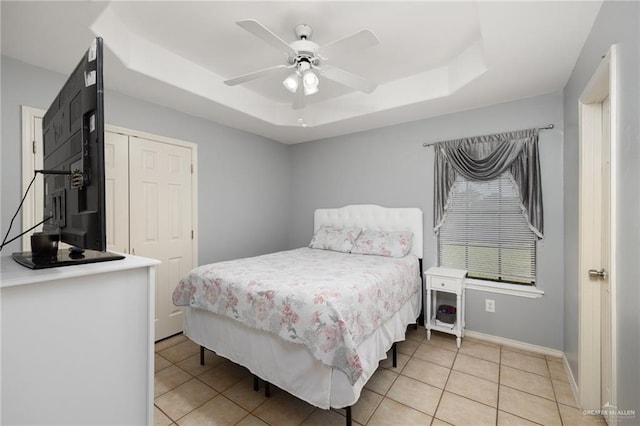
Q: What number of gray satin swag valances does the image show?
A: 1